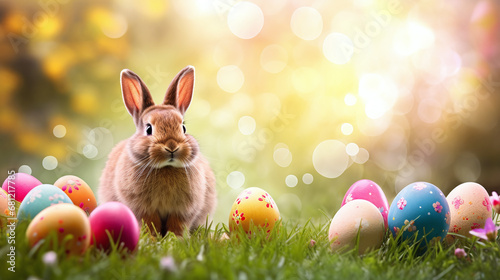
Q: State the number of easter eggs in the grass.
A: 11